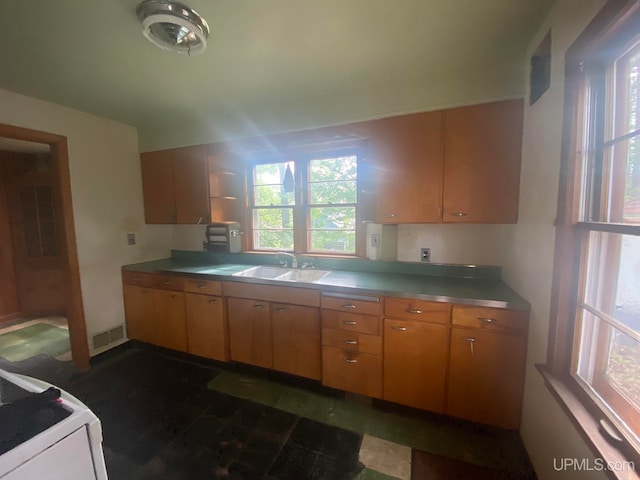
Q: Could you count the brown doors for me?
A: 11